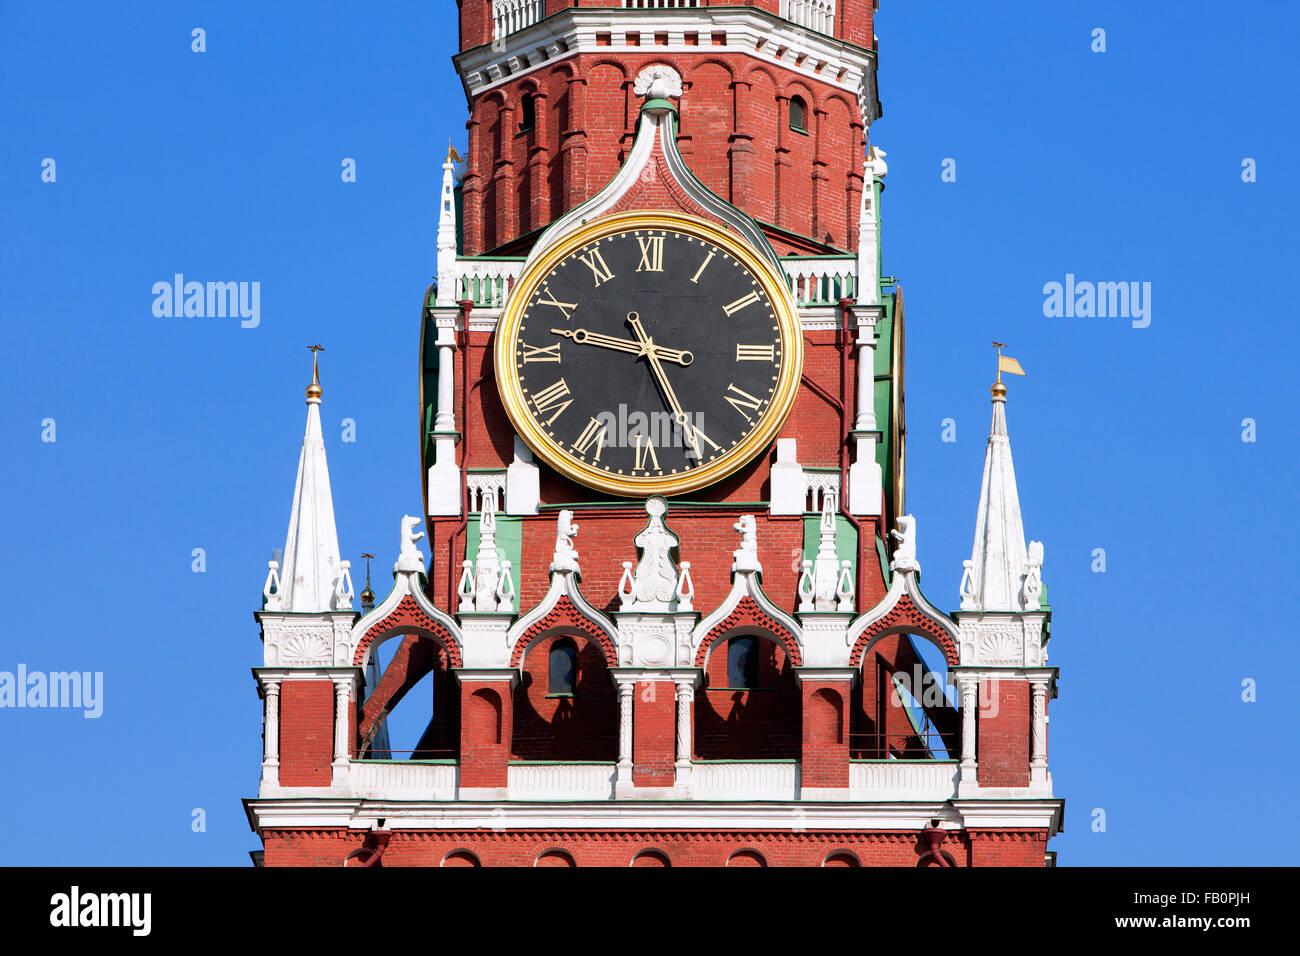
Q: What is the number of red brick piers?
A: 5